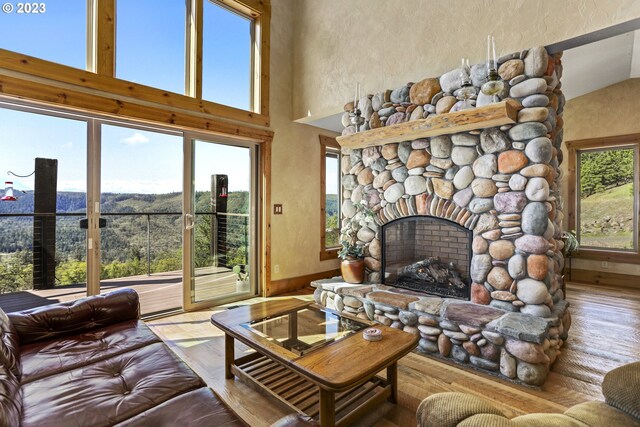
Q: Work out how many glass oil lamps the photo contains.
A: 3